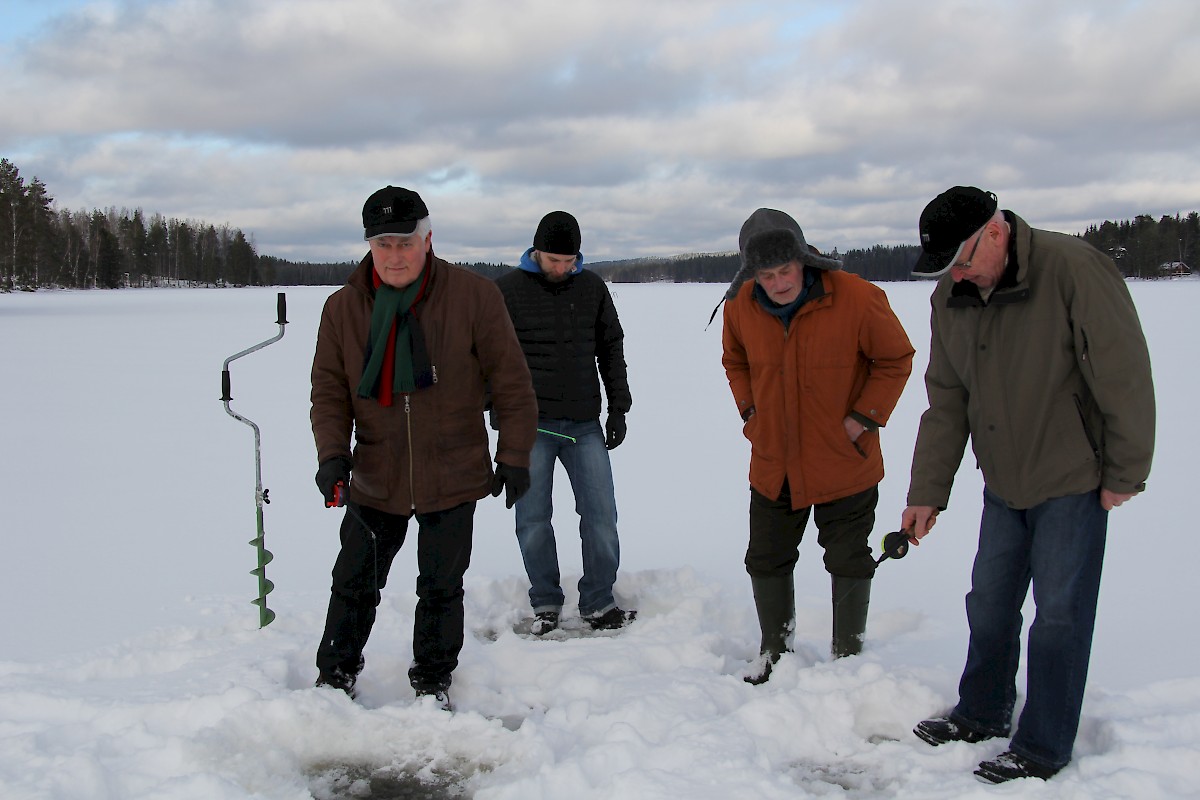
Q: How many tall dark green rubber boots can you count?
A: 2